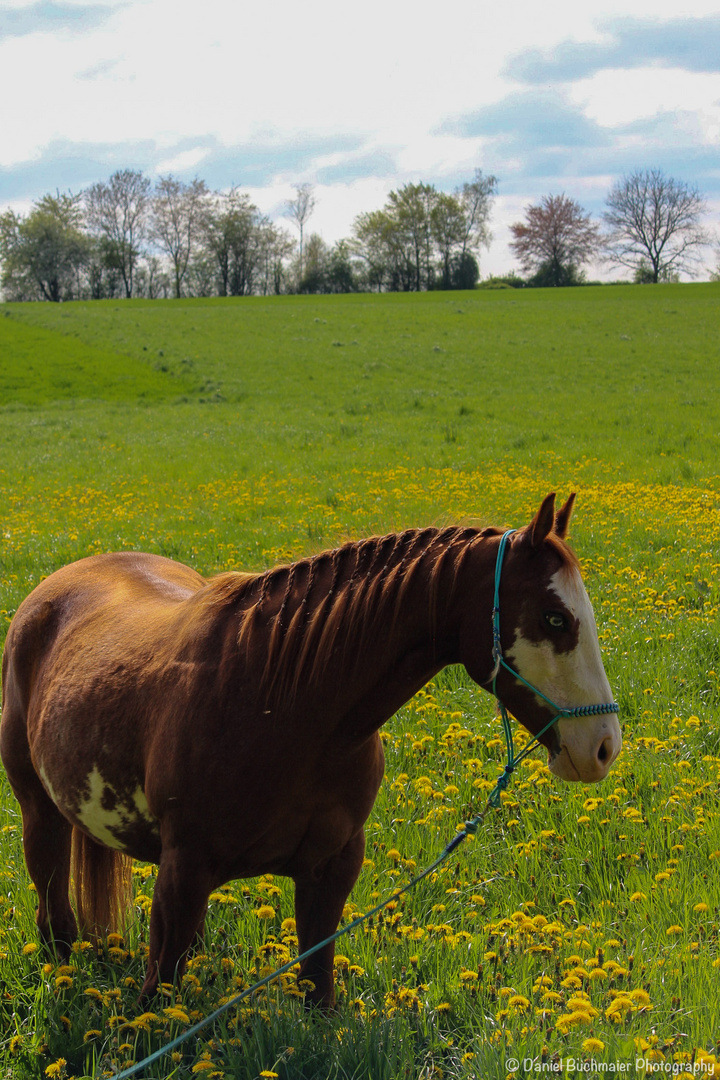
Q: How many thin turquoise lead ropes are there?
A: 1